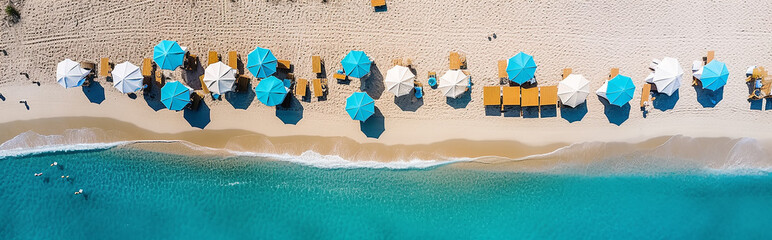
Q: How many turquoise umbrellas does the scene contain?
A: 9